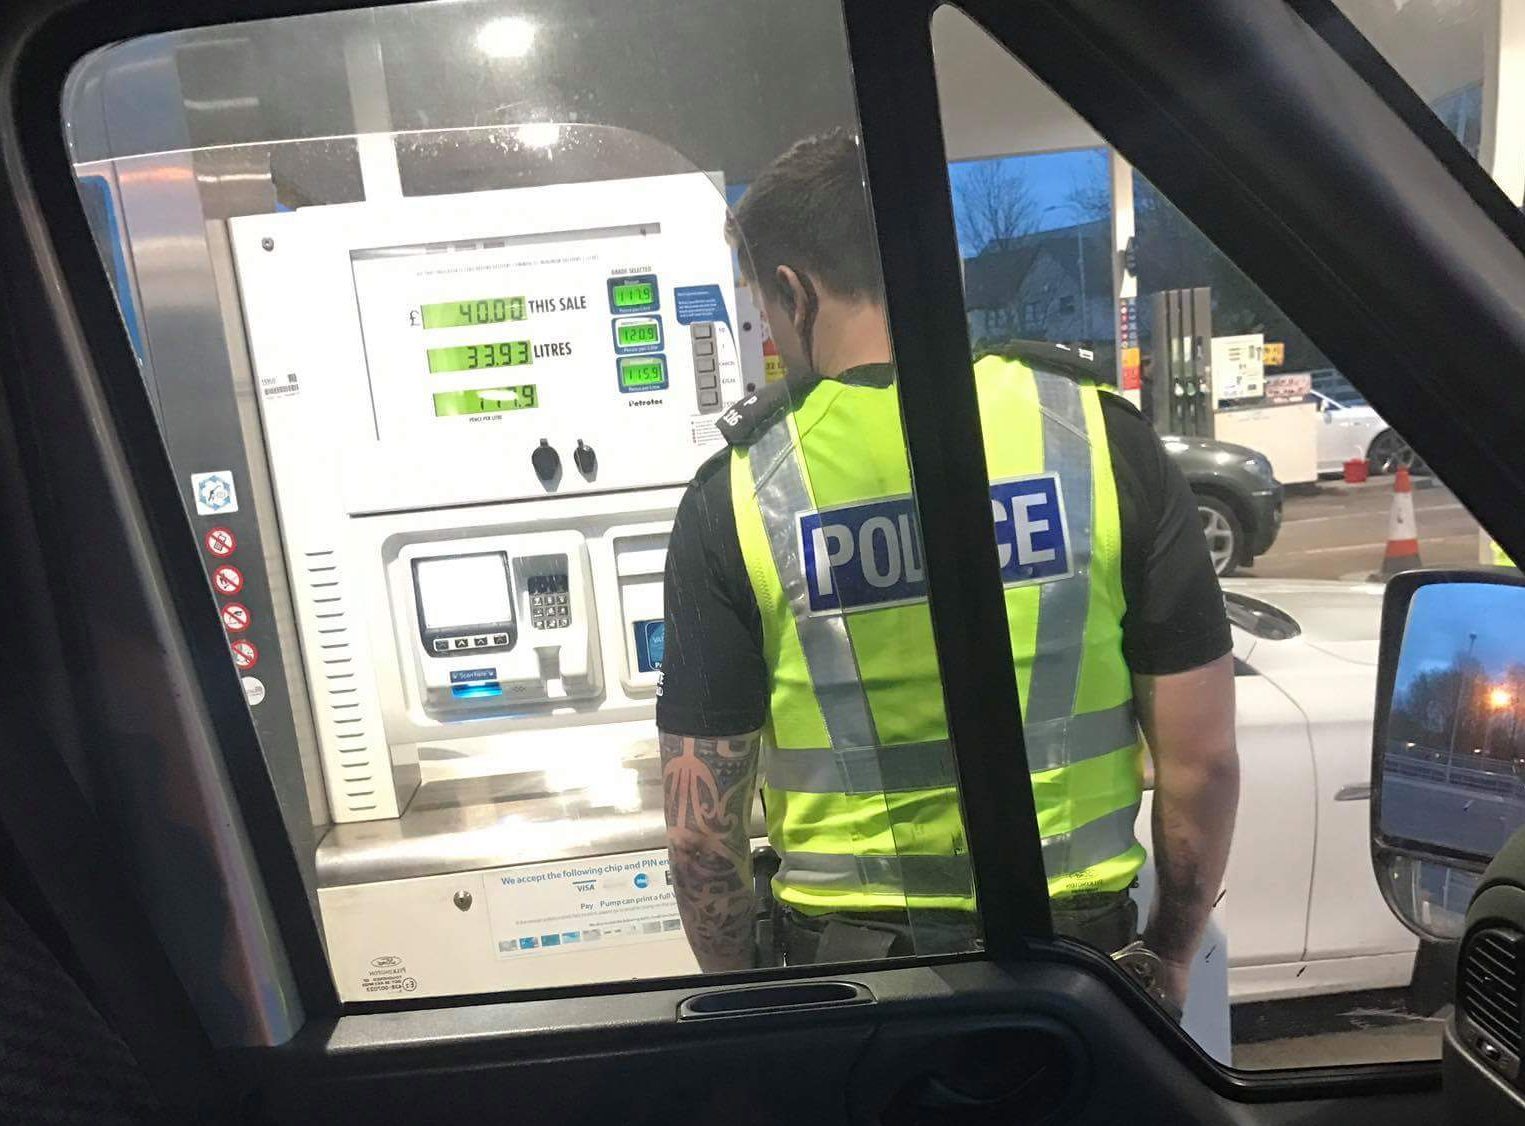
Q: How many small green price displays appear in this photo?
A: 3